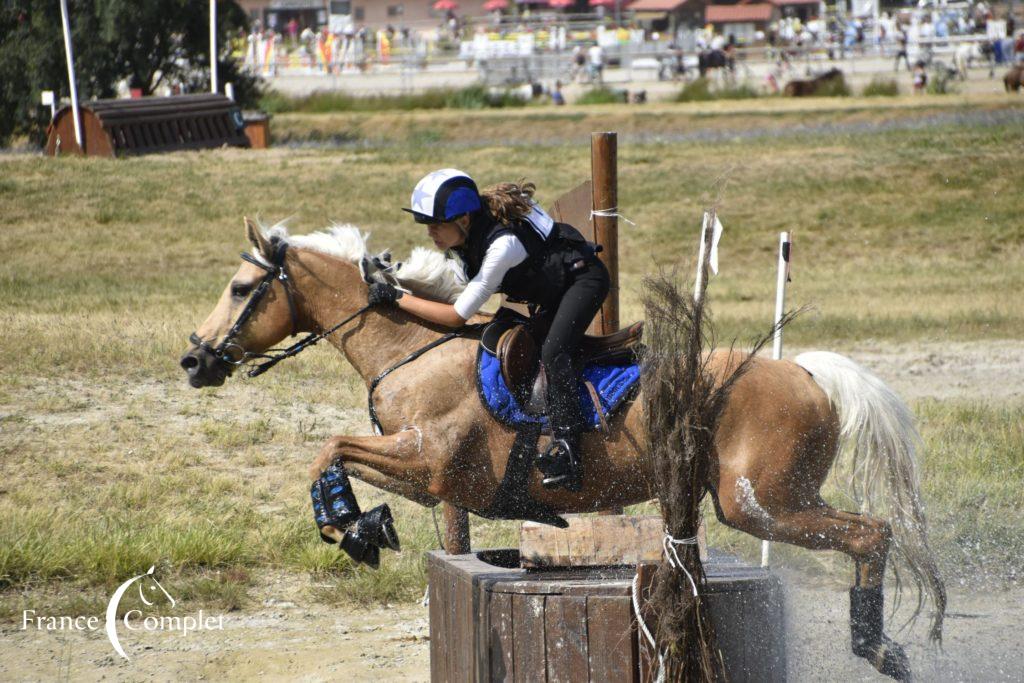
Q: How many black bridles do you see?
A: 1